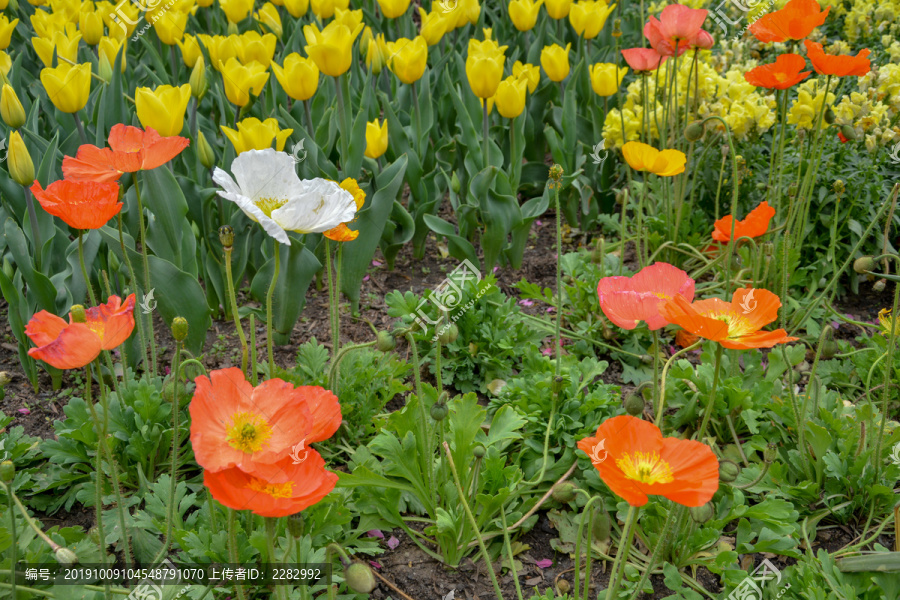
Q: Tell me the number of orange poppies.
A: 11